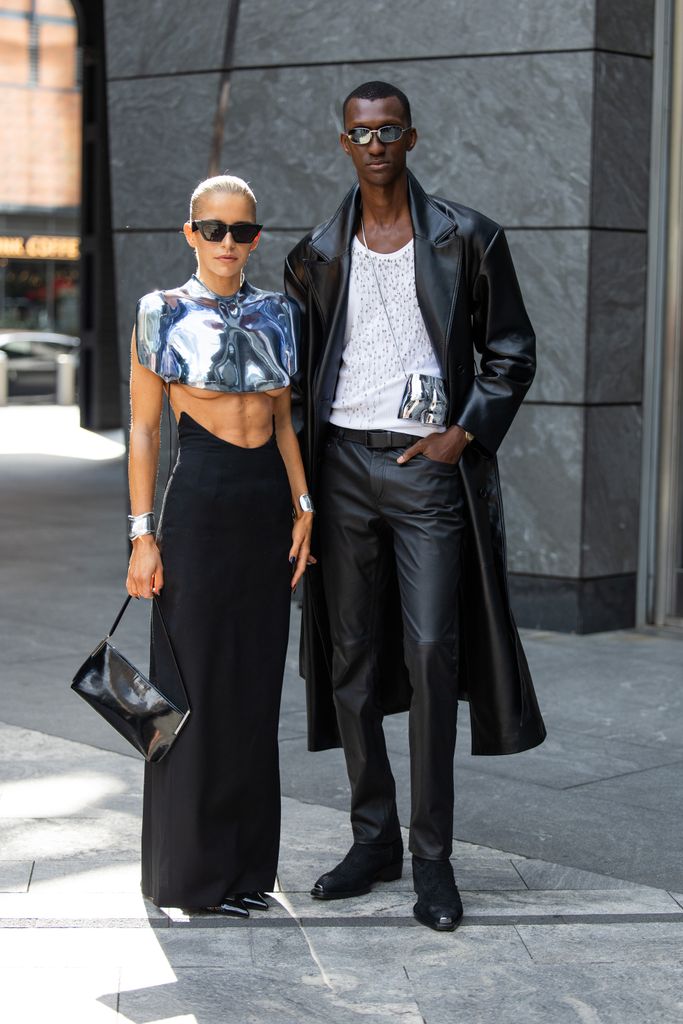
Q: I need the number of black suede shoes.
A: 2